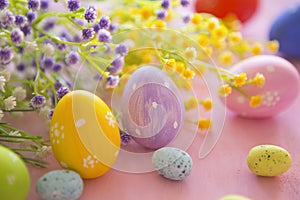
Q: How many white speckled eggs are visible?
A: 2